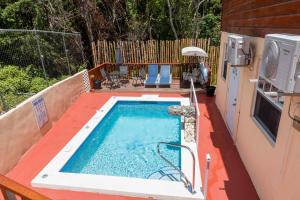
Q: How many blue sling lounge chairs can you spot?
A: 2